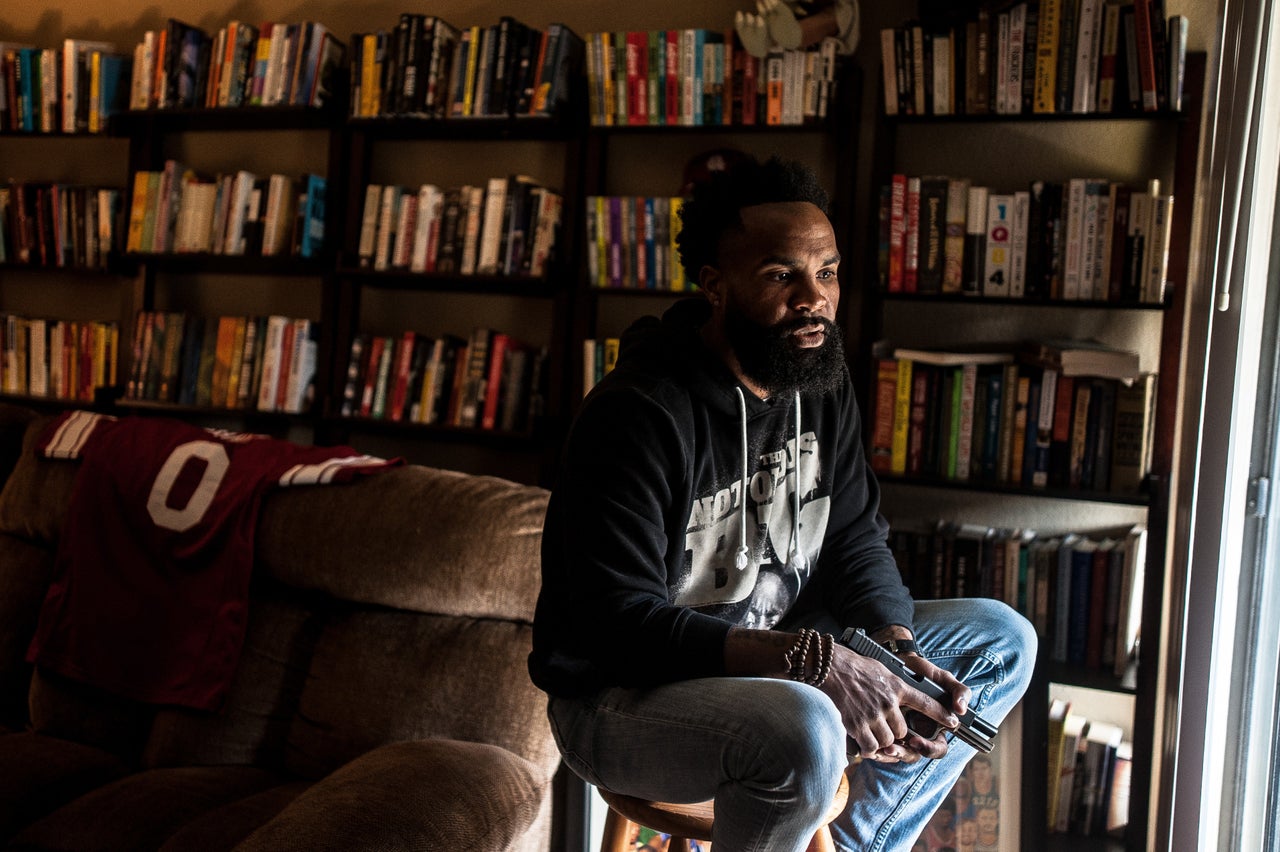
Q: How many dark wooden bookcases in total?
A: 5